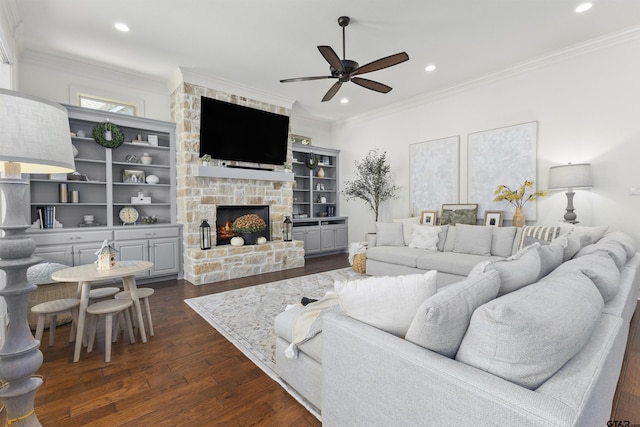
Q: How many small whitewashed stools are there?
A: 4